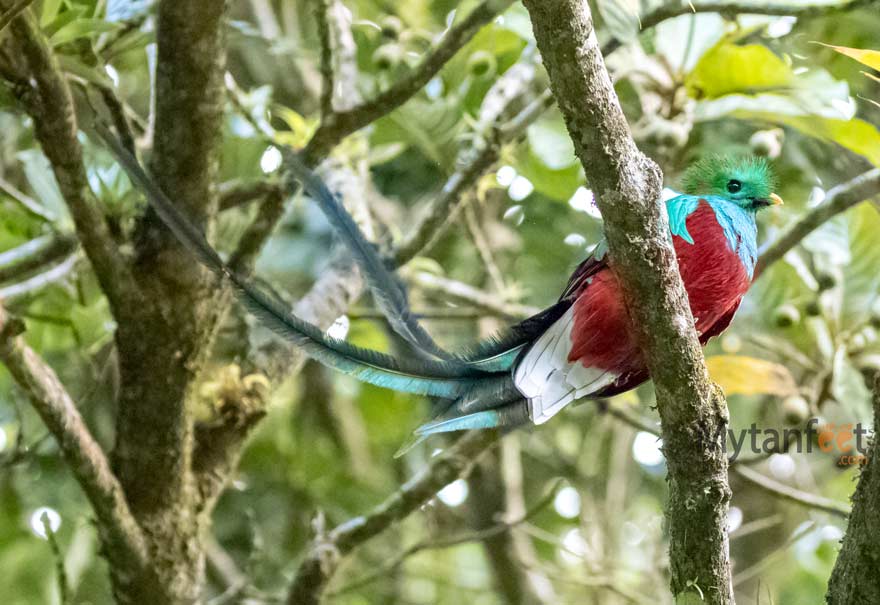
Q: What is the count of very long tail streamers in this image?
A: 2